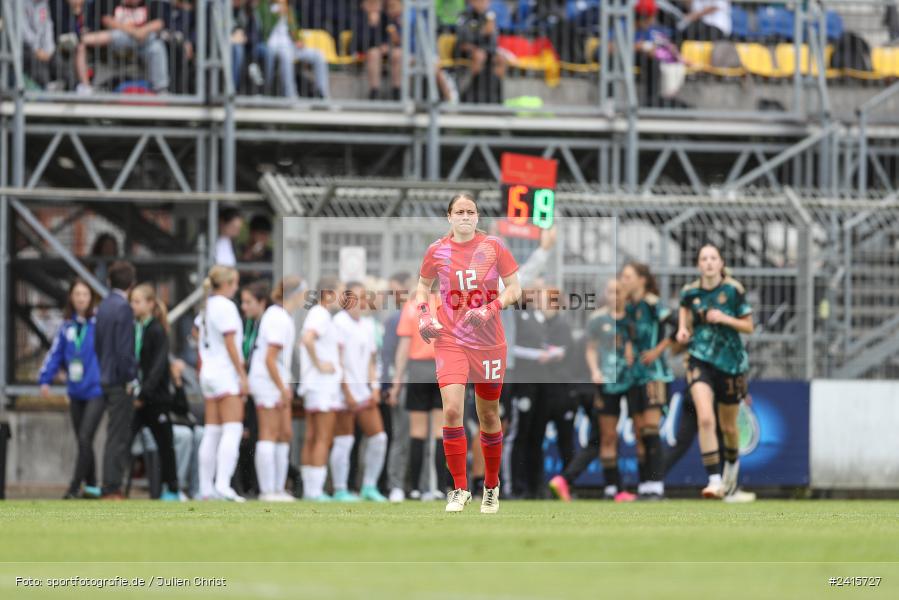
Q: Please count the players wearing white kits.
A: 4